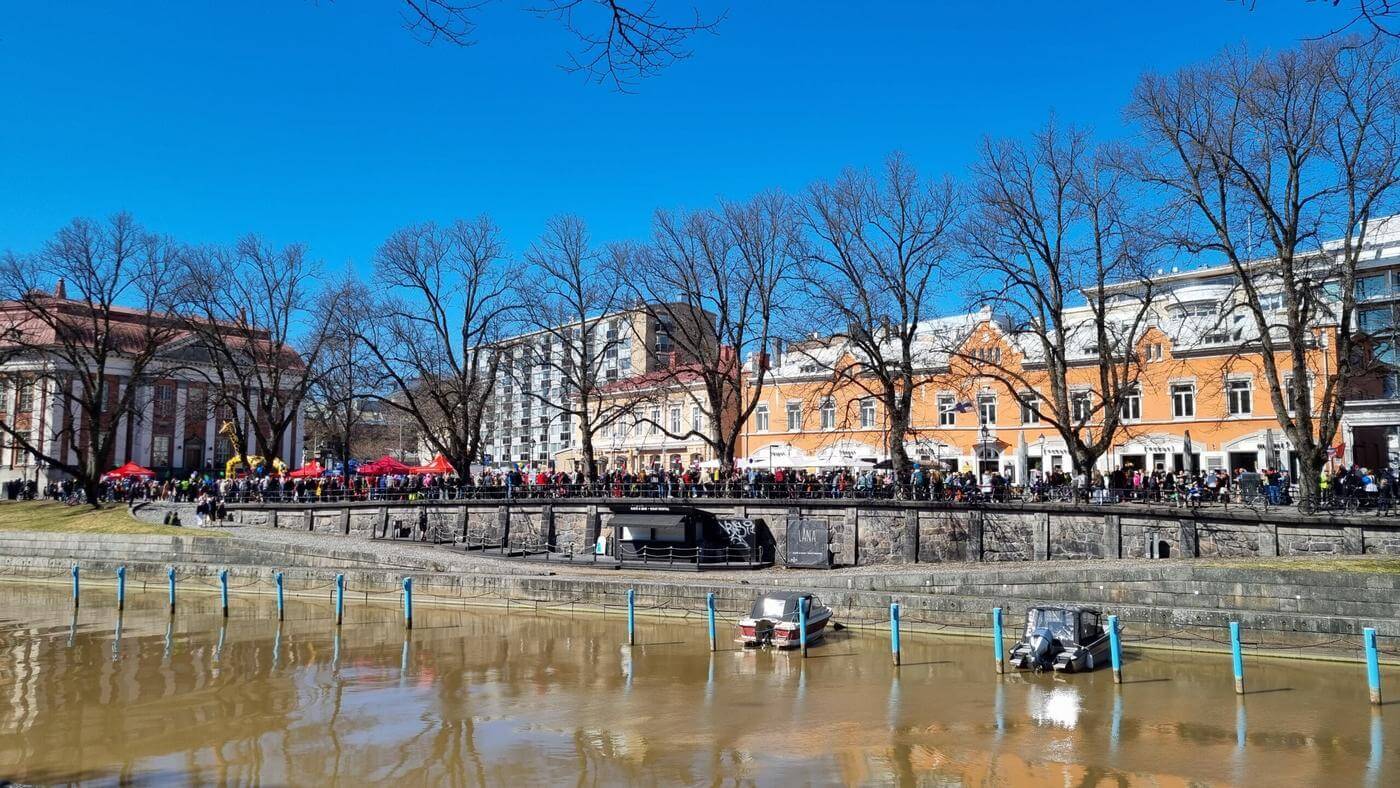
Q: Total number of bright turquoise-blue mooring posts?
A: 15